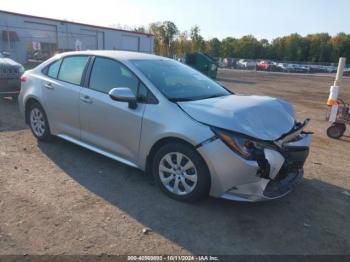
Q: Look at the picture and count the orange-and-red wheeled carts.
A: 1